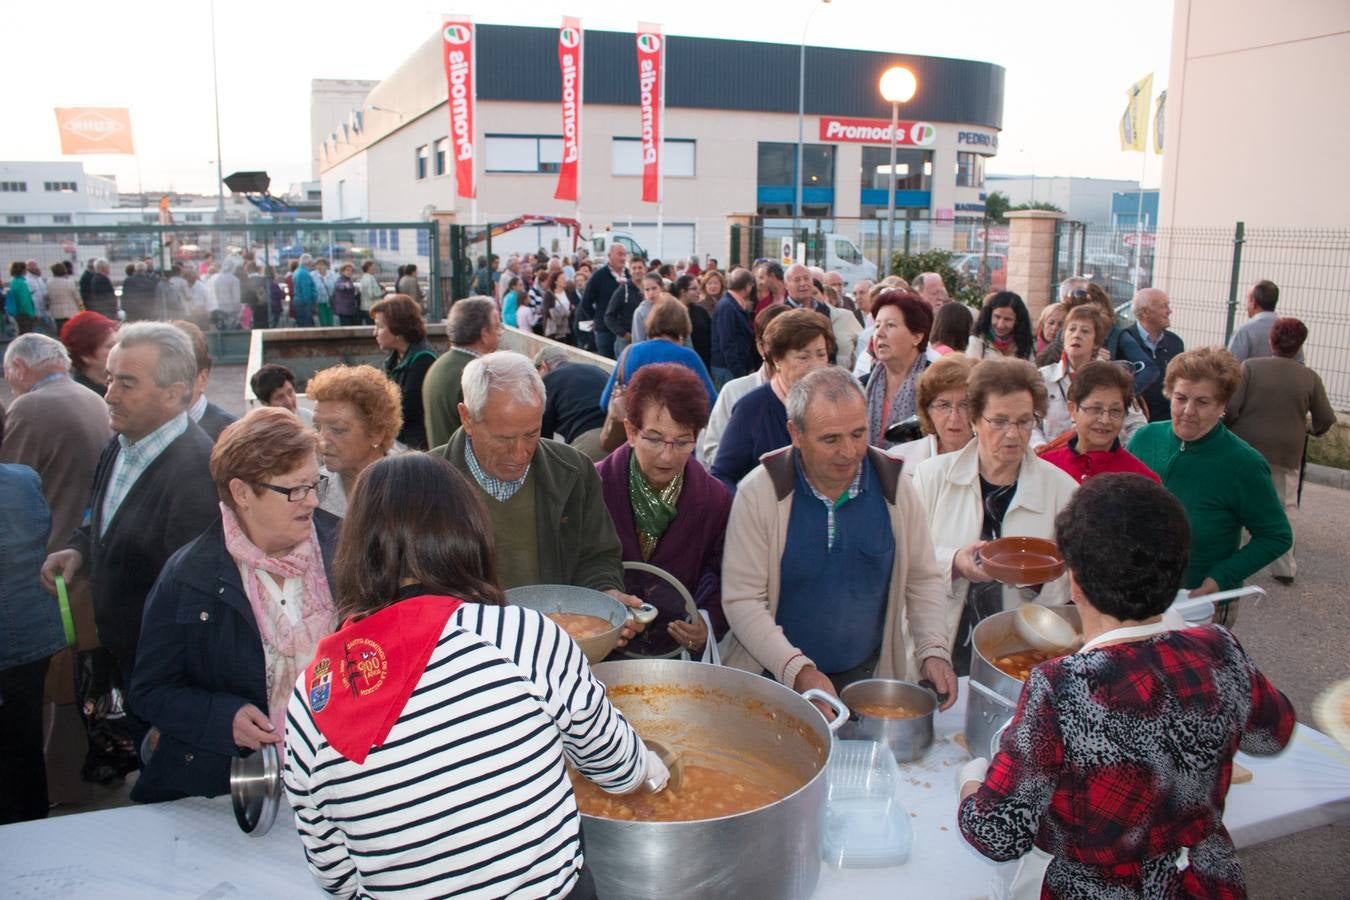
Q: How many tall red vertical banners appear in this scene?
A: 3